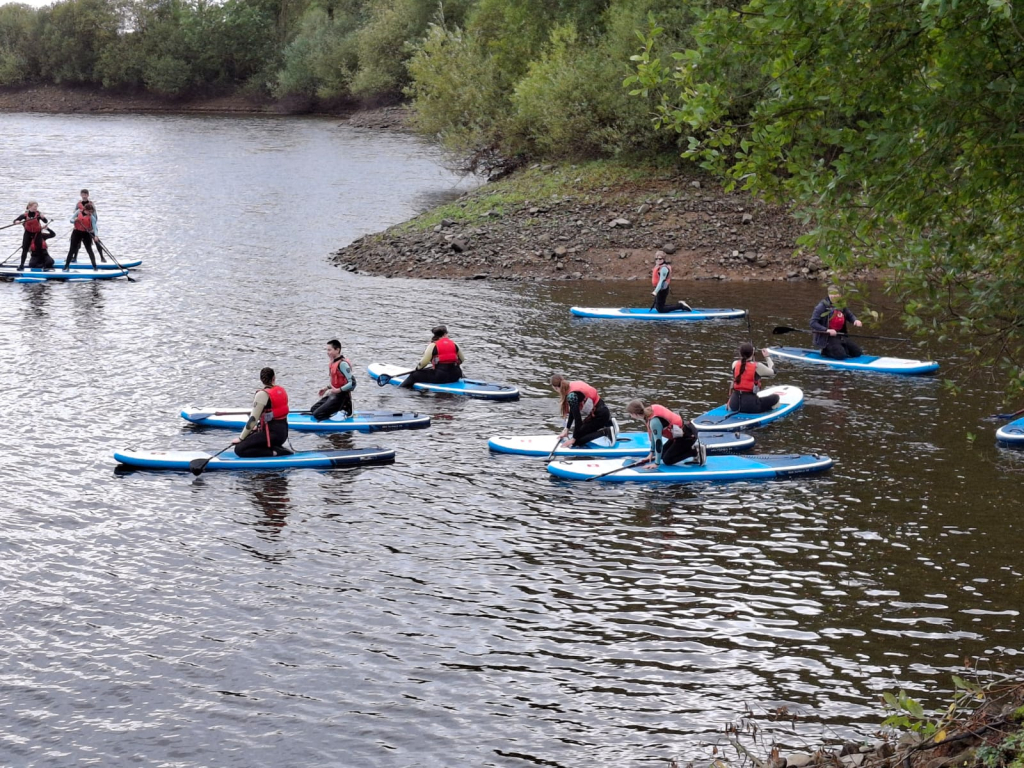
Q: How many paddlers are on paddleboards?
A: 12